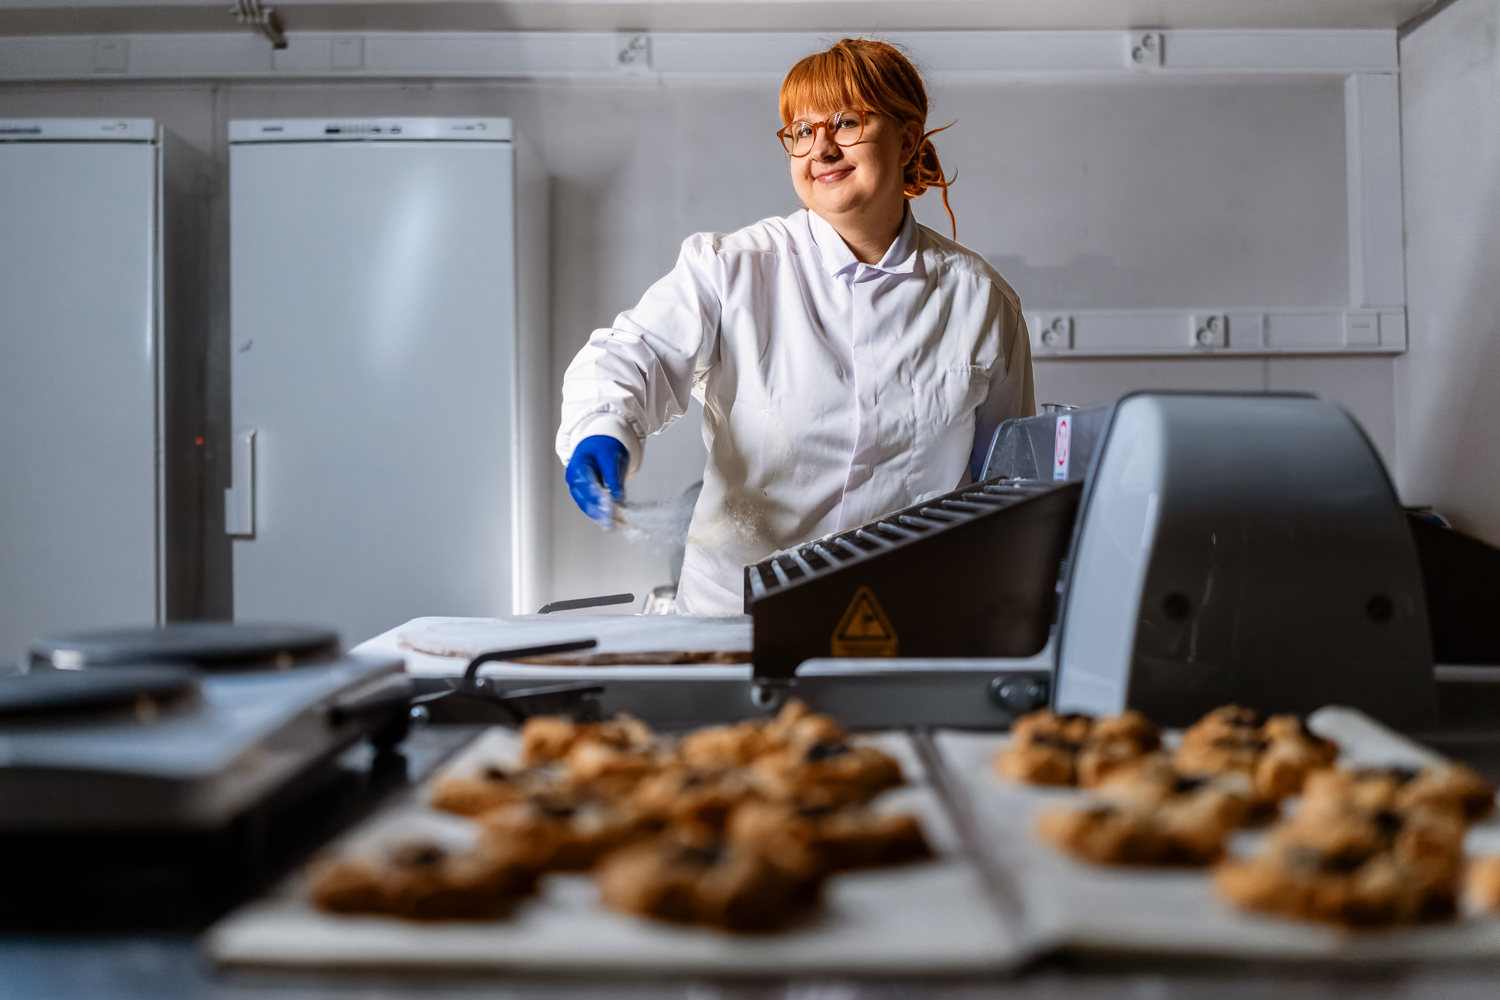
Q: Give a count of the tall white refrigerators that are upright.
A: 2